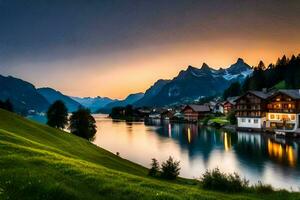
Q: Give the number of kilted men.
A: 0